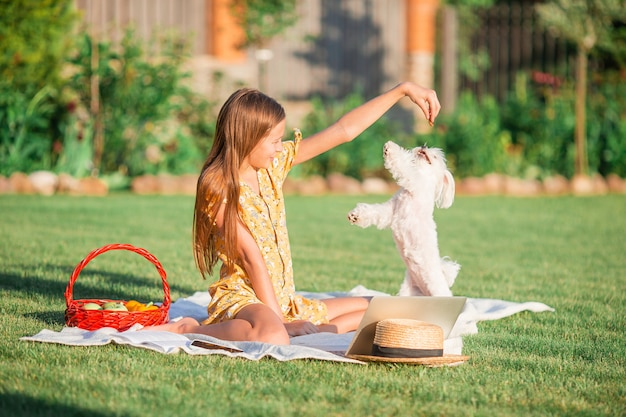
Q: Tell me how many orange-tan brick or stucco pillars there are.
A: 2